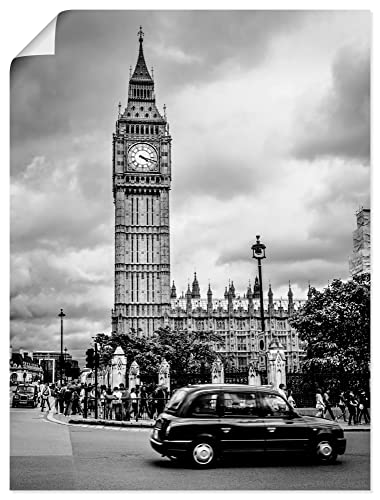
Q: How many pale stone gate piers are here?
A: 6